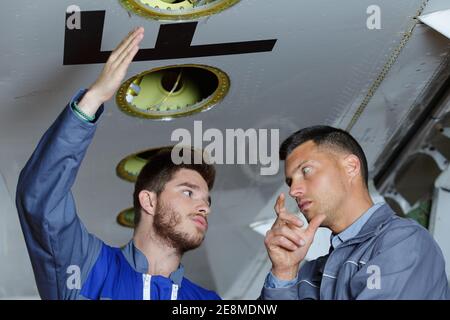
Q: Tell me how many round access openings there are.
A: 4